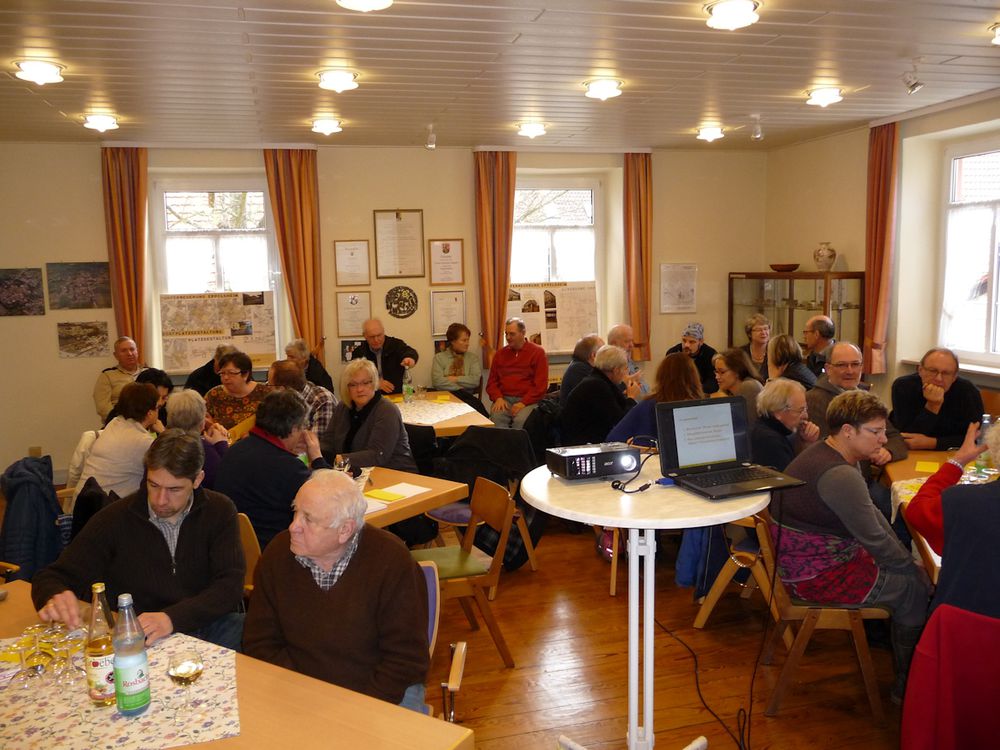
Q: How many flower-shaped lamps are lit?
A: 11